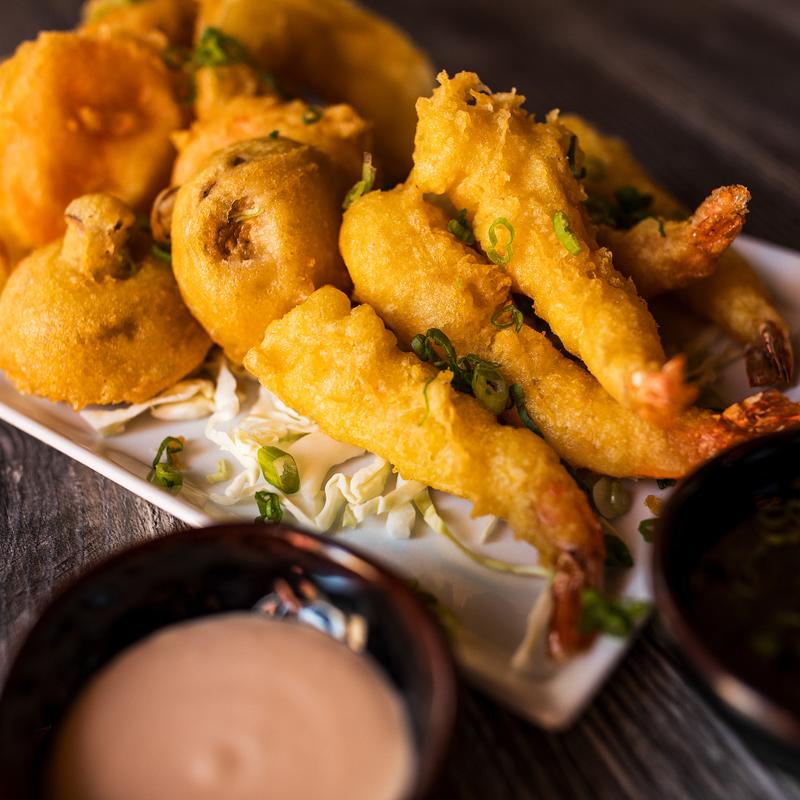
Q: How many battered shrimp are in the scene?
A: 5